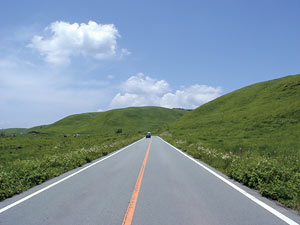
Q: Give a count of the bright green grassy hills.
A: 2